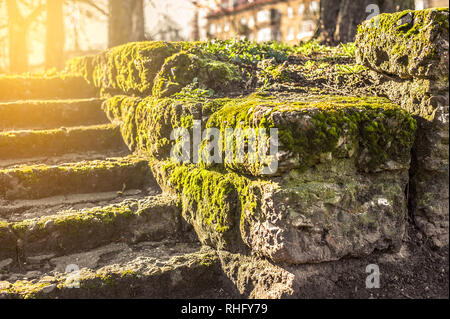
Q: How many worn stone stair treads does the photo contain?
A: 6